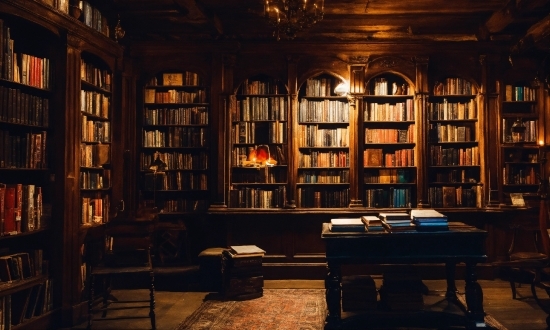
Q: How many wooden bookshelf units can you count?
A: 8